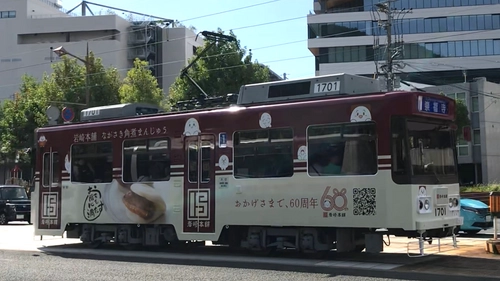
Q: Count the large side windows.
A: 4